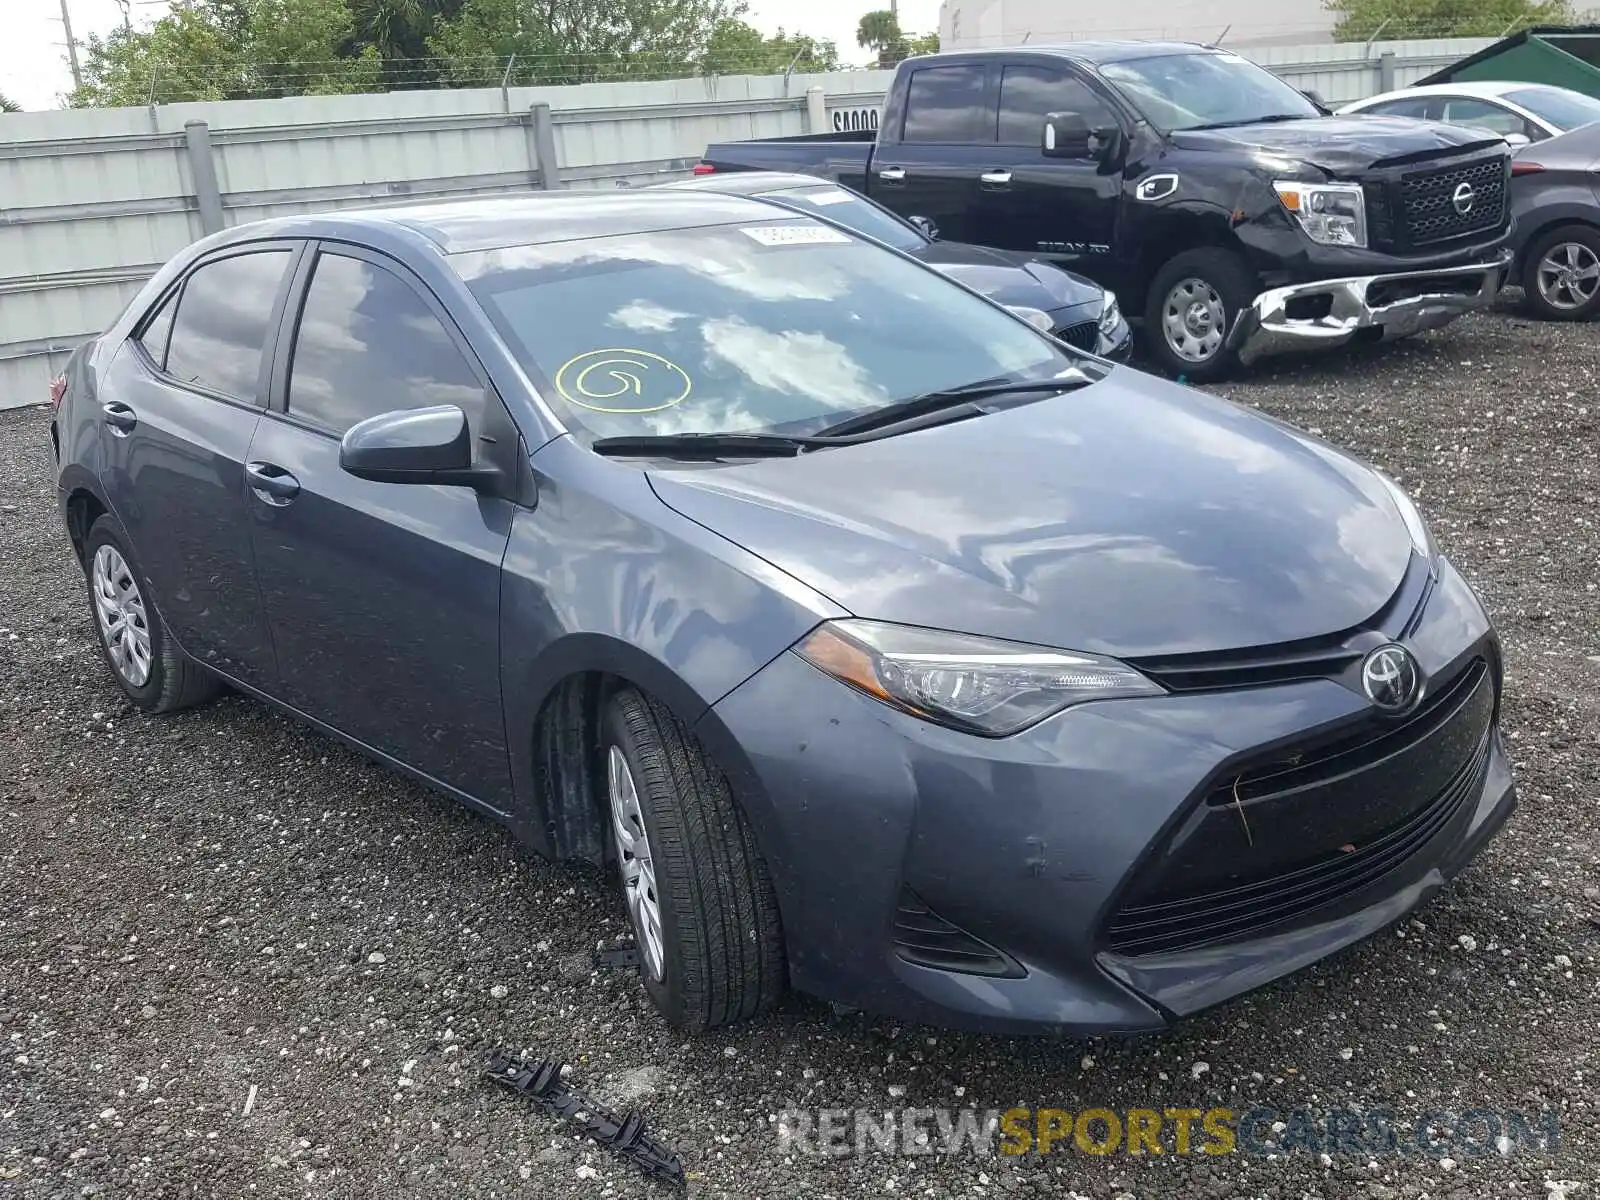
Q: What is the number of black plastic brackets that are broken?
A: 1